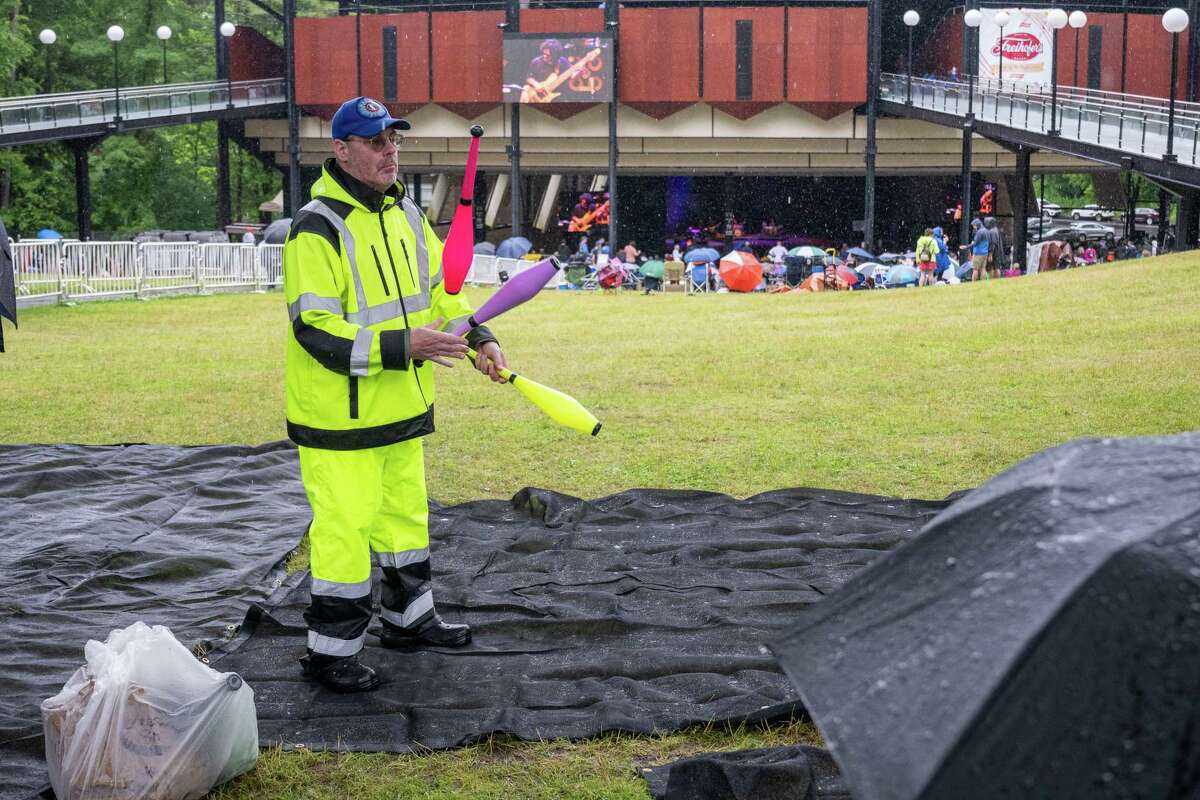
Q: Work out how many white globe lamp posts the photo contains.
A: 10